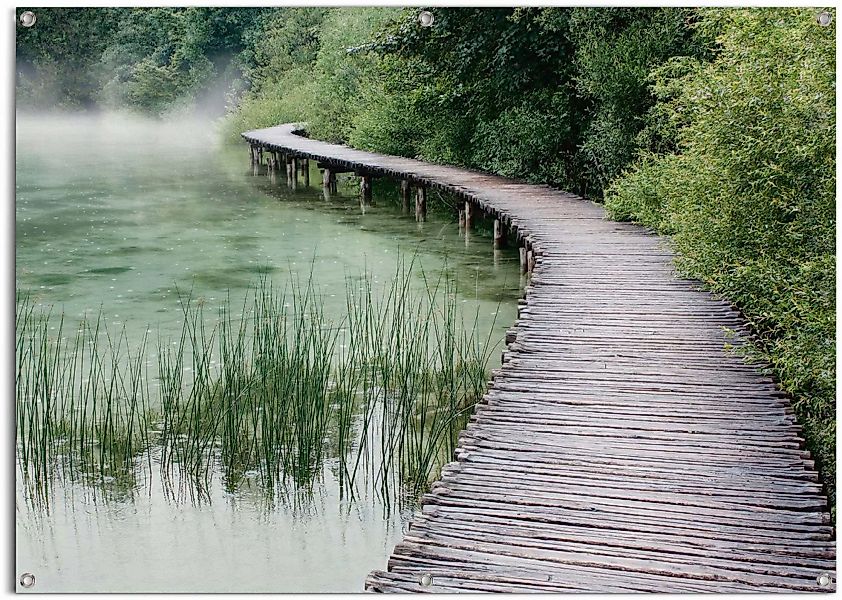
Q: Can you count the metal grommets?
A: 6